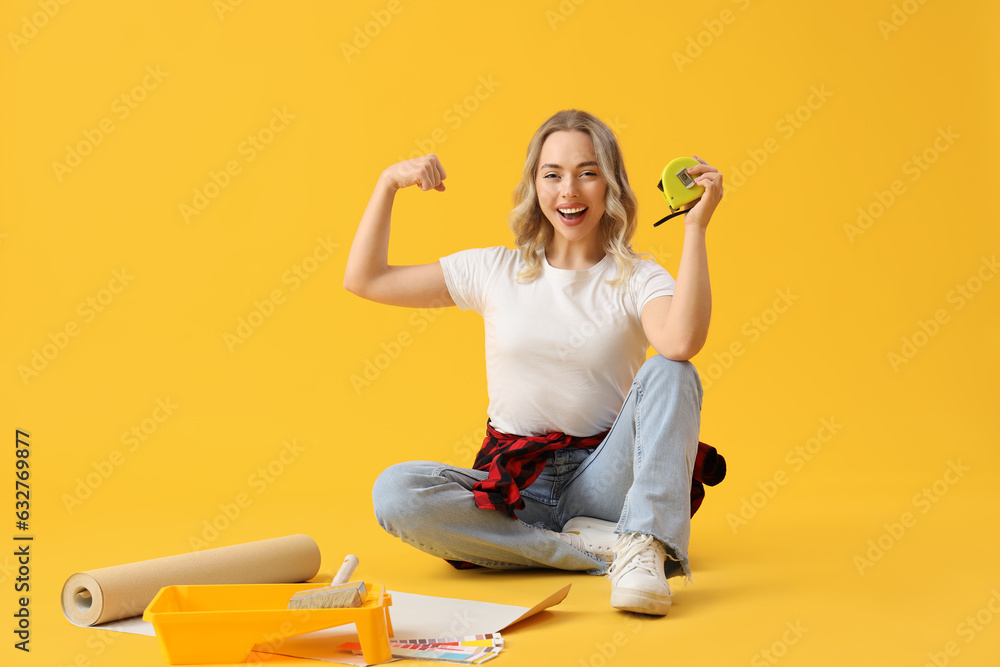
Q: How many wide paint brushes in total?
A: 1